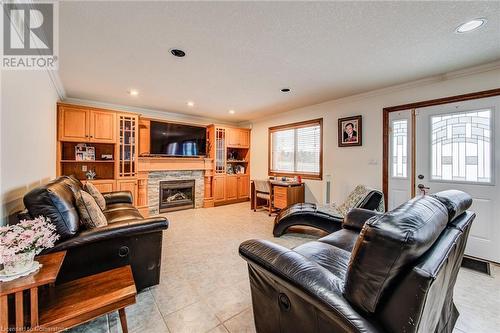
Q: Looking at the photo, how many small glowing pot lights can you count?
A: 3